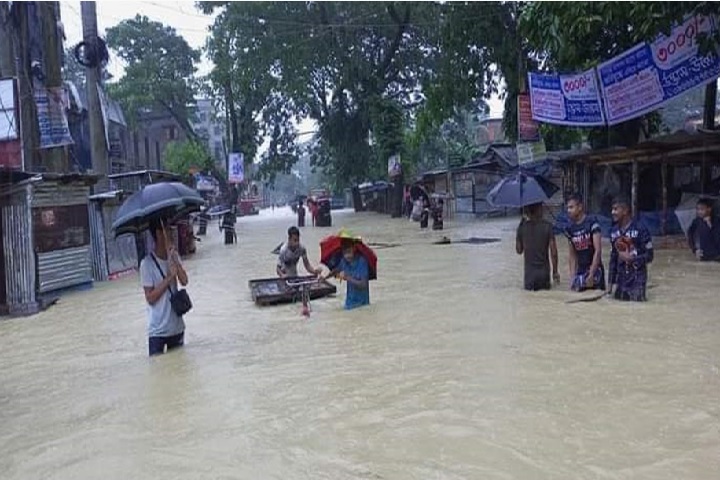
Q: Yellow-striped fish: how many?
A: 0